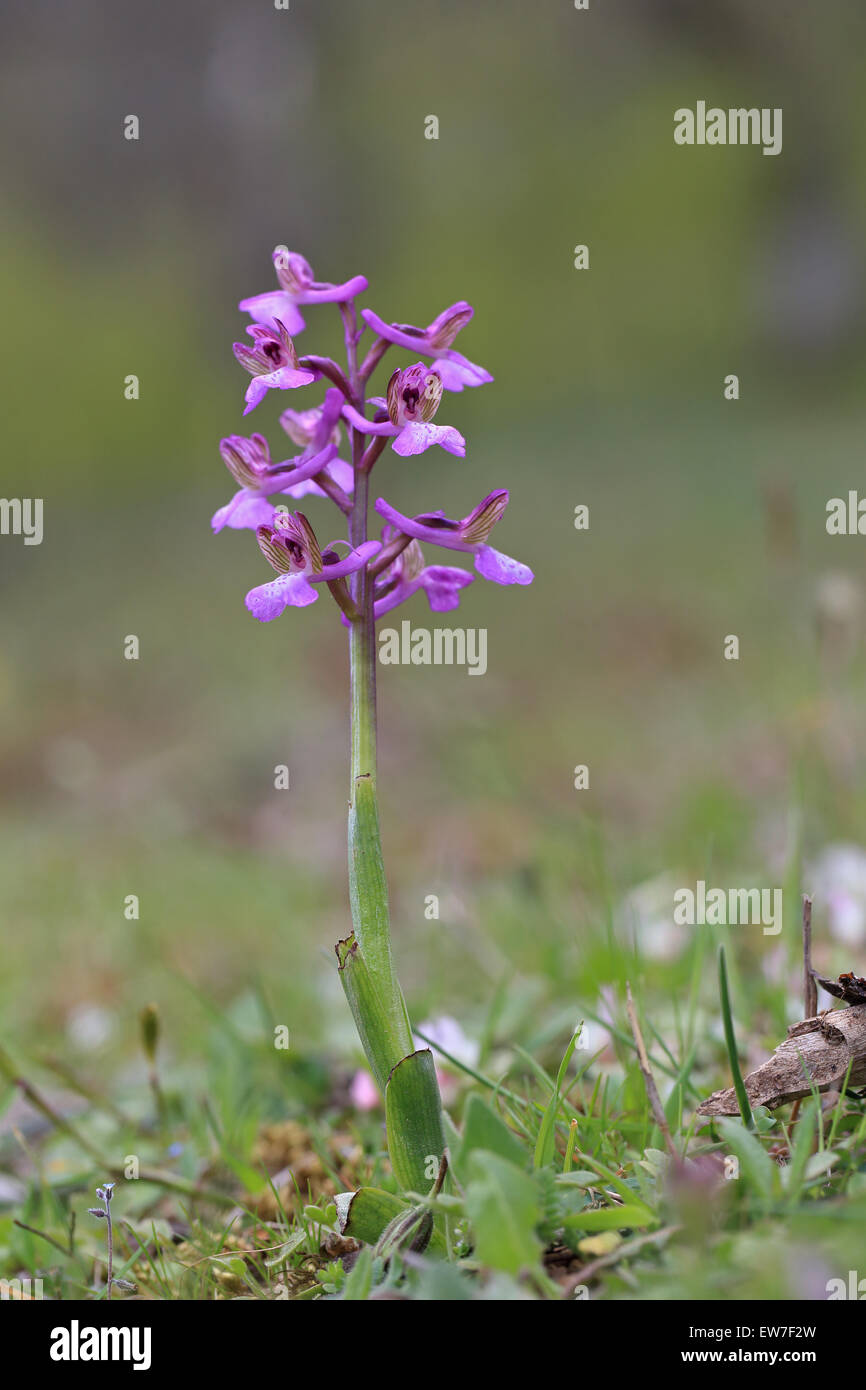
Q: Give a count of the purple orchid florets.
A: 9